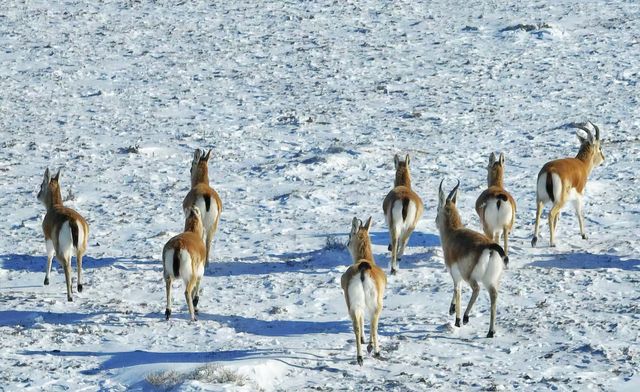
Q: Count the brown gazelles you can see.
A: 8